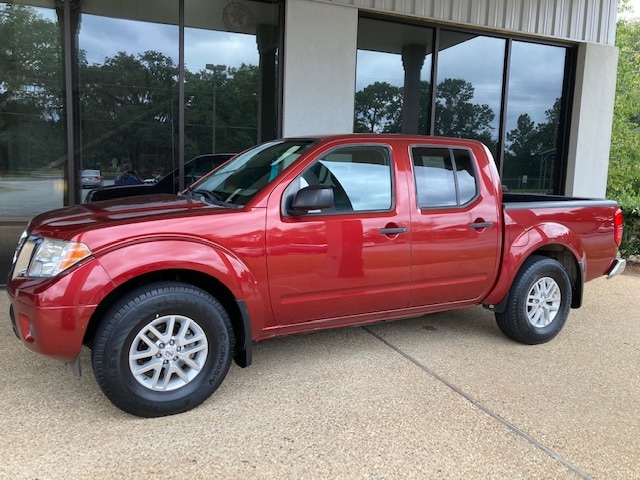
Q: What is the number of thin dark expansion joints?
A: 1